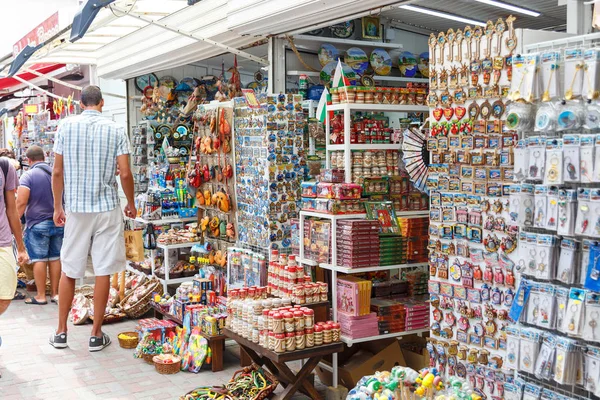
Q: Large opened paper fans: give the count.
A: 1